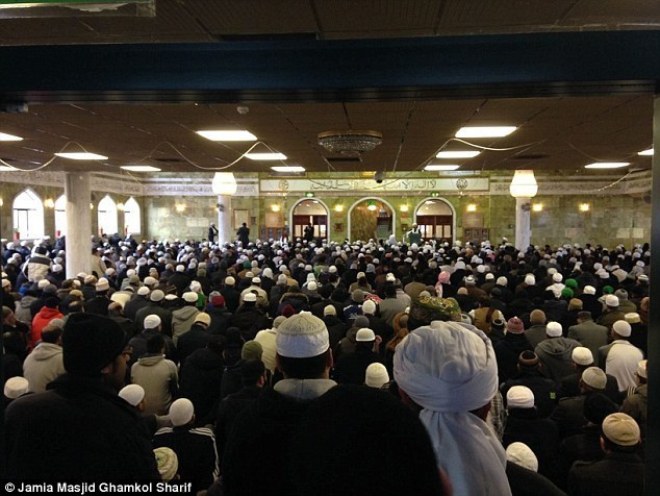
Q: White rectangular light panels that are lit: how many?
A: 12